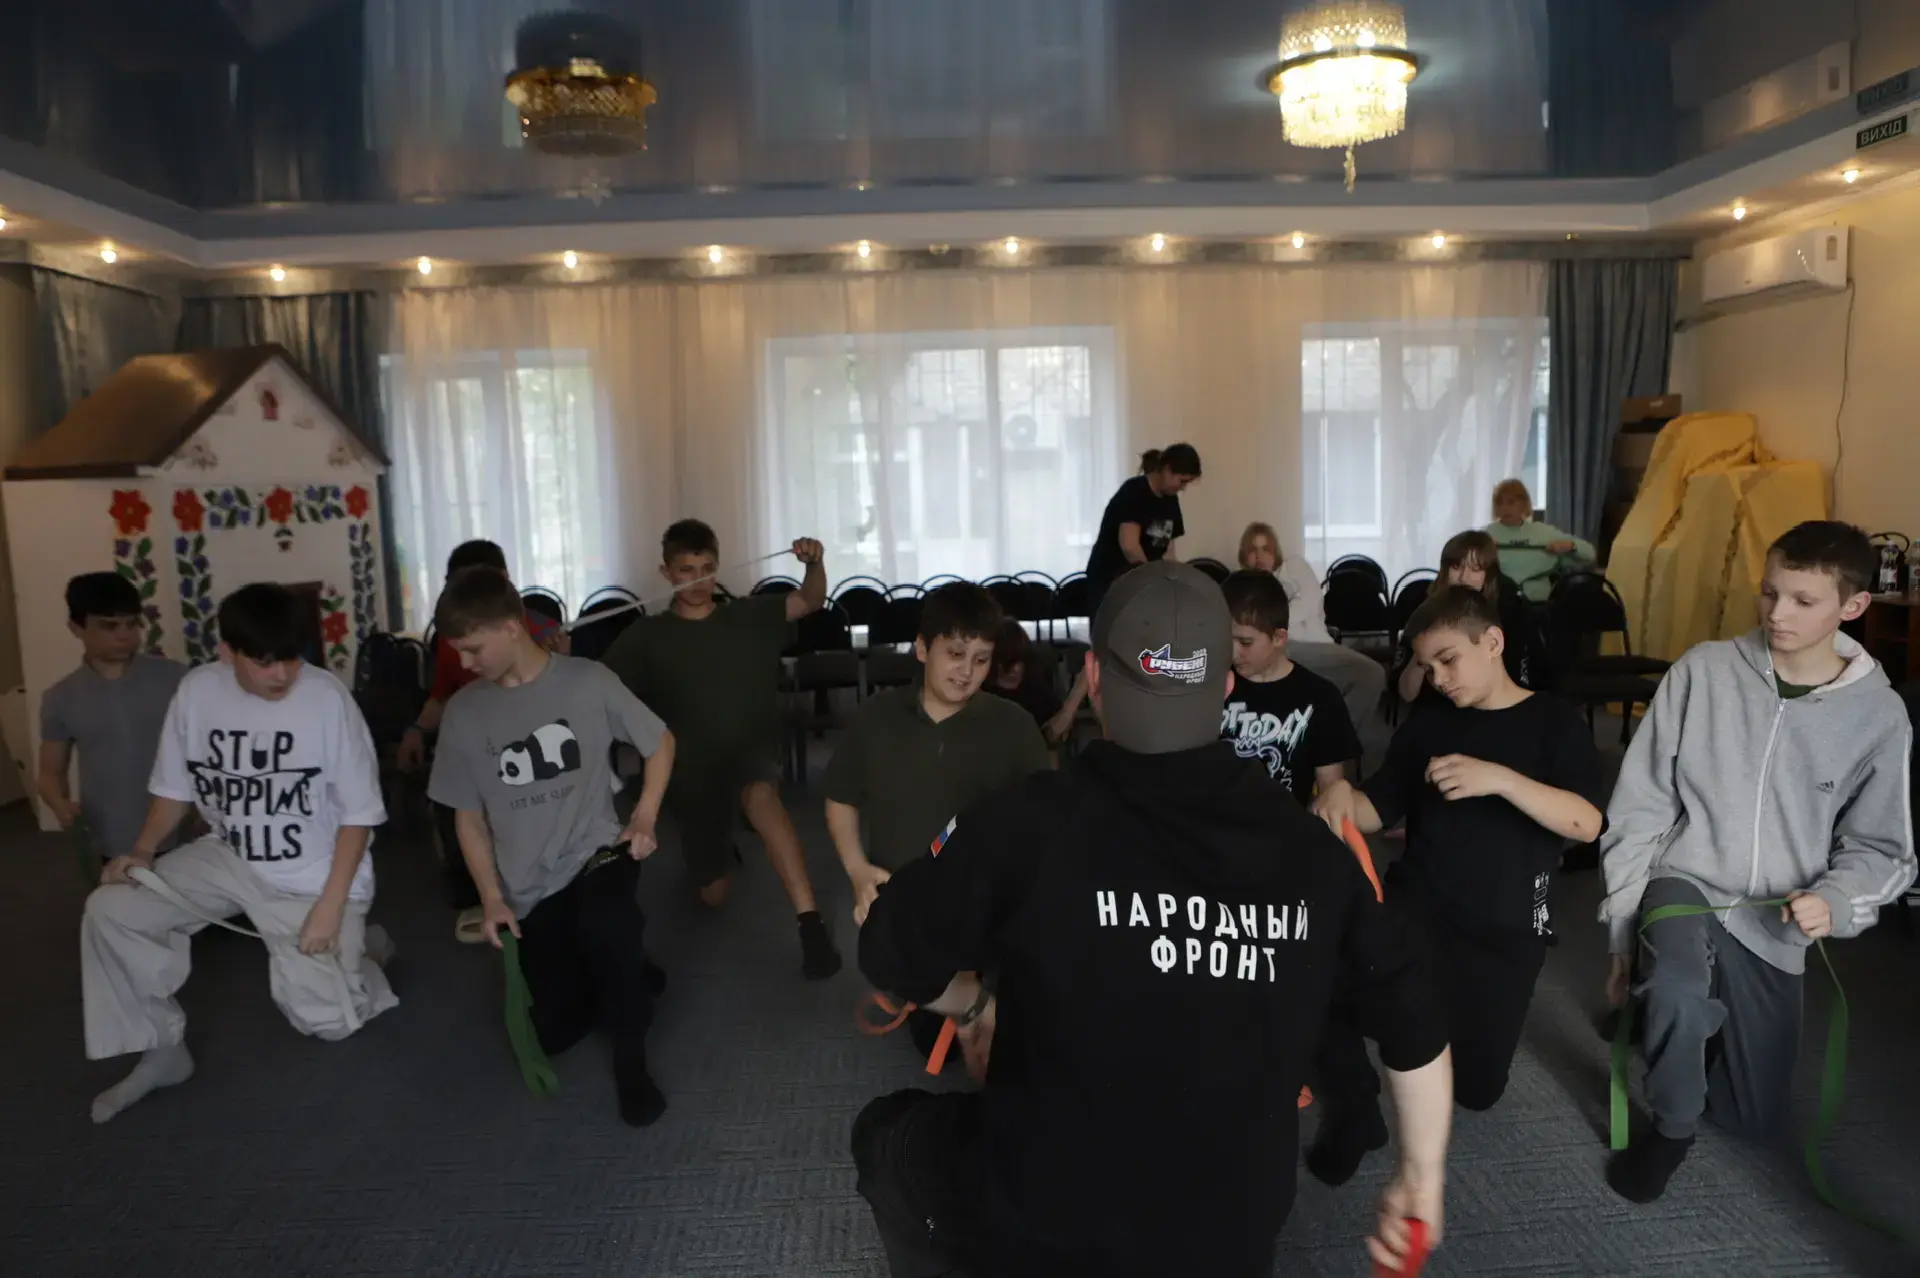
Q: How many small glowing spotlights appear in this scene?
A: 13